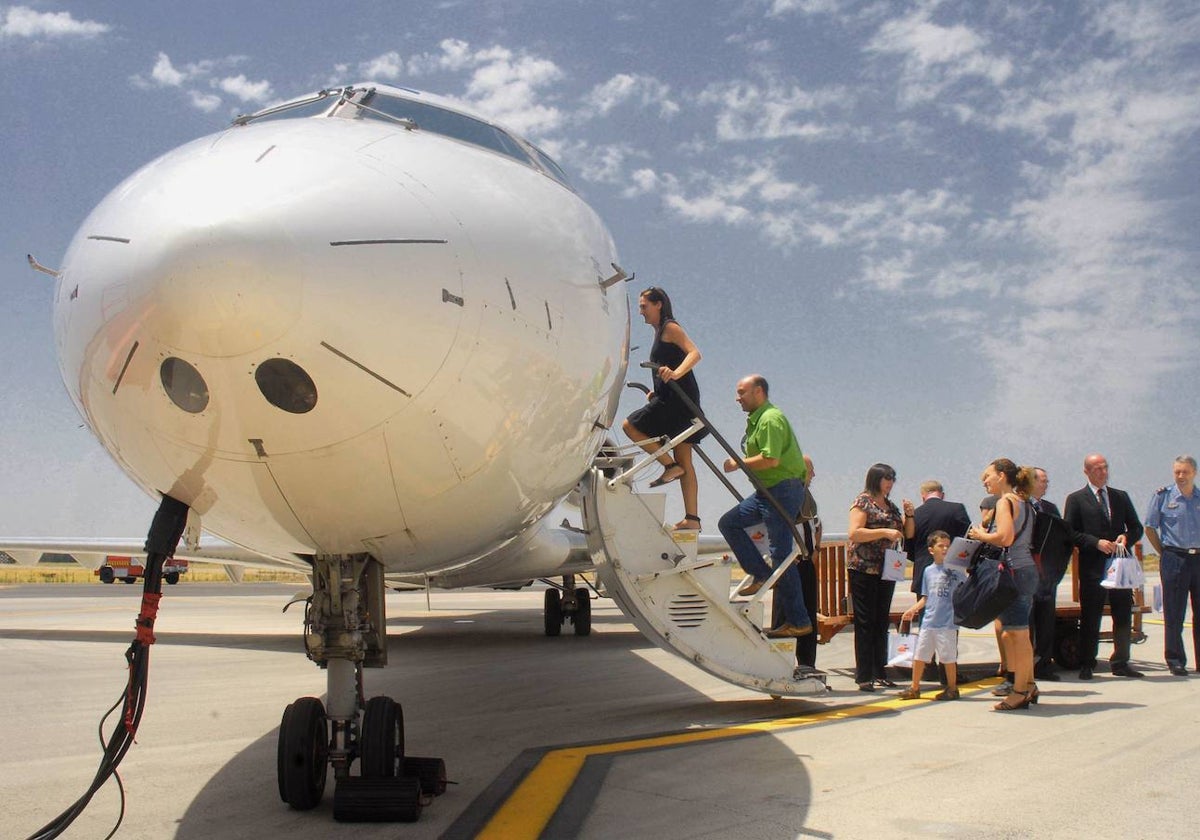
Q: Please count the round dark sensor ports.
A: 2